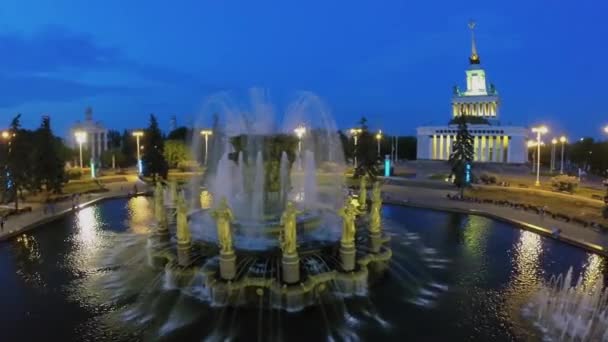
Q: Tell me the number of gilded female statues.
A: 8